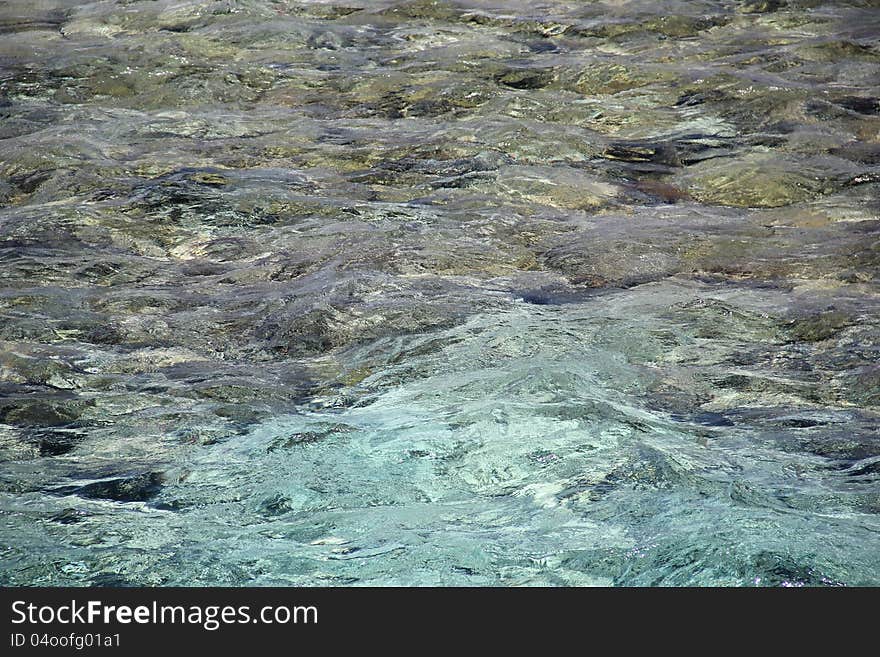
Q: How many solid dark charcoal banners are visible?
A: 1